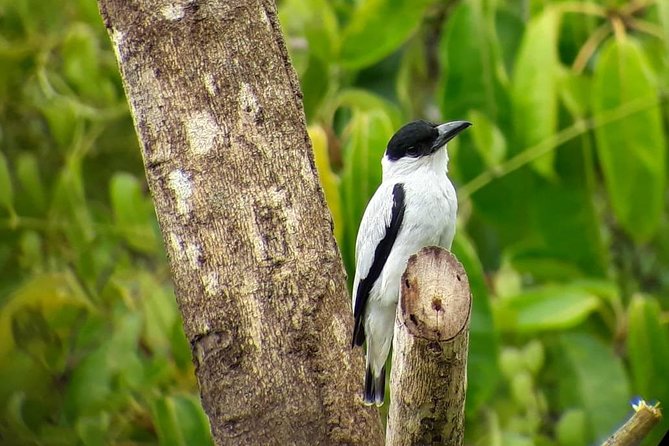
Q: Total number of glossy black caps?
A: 1